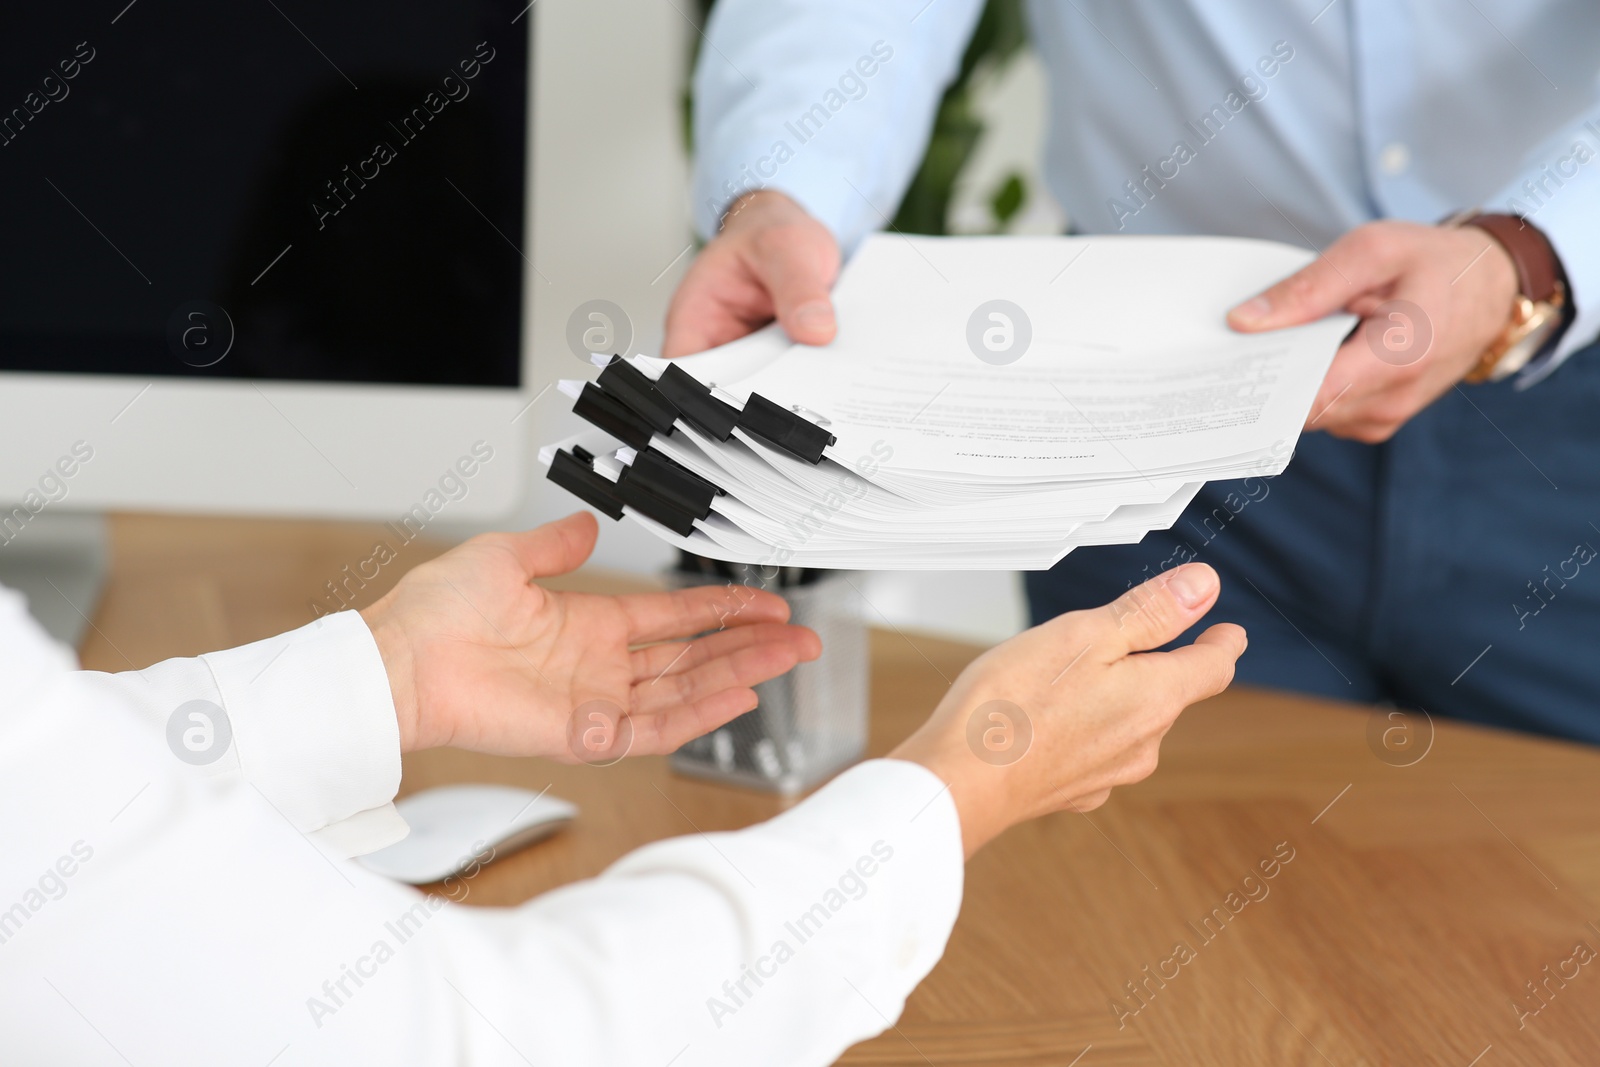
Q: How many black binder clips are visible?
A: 7